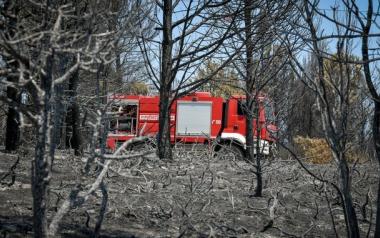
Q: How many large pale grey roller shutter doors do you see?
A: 1